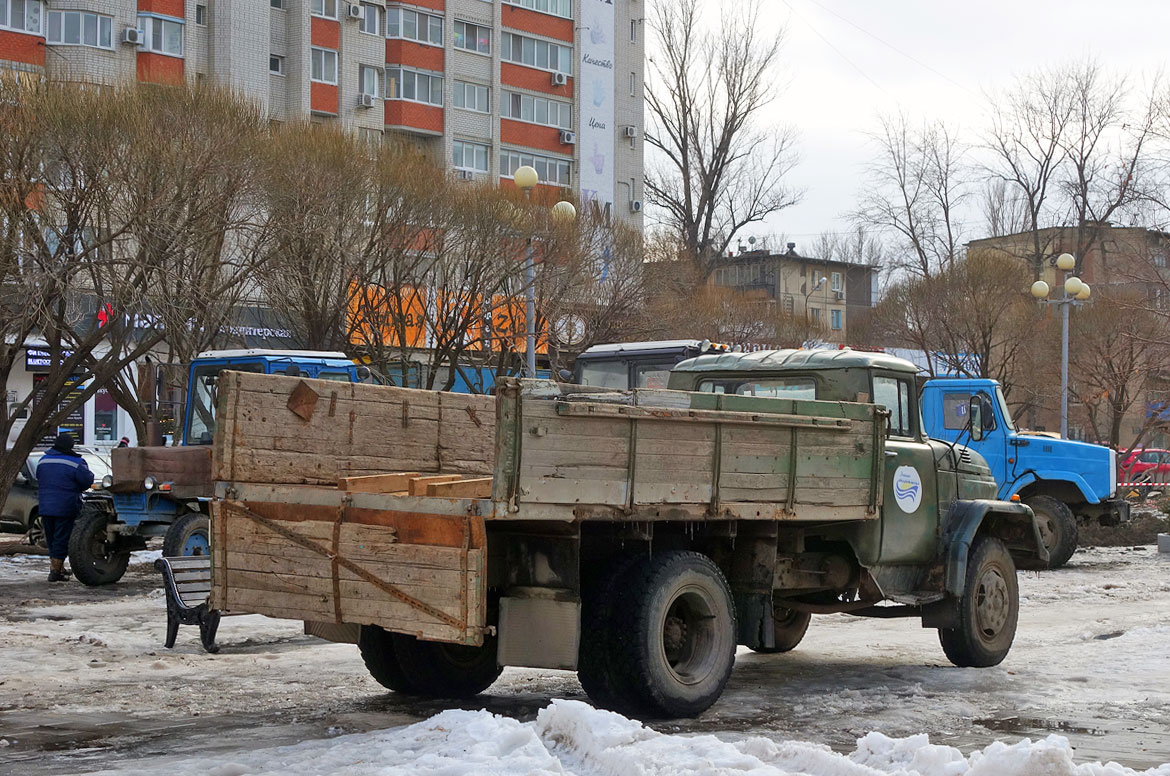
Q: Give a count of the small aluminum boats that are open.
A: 0